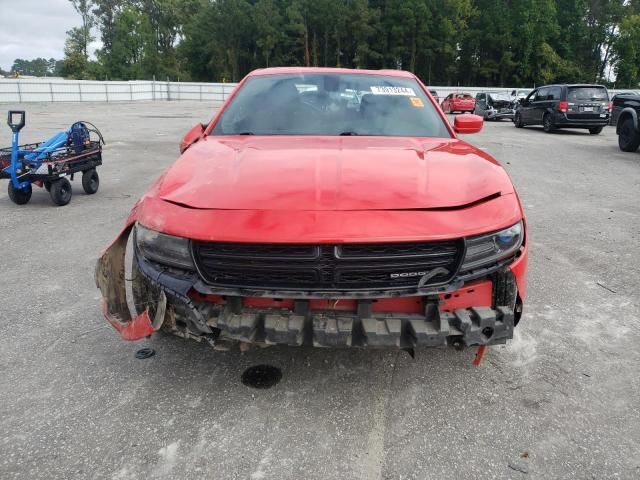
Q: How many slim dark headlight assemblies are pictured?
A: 2